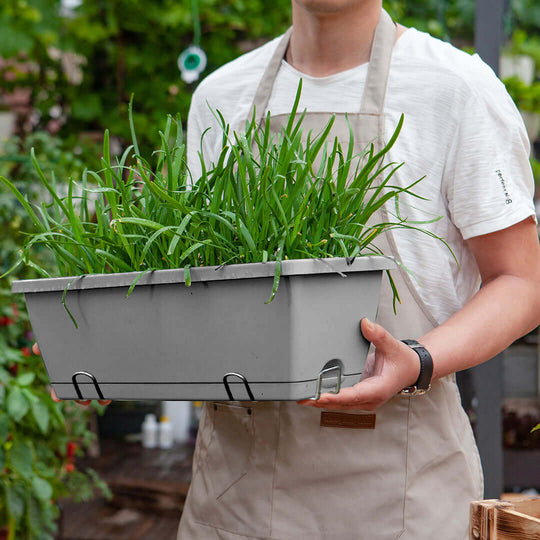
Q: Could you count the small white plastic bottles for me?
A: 2